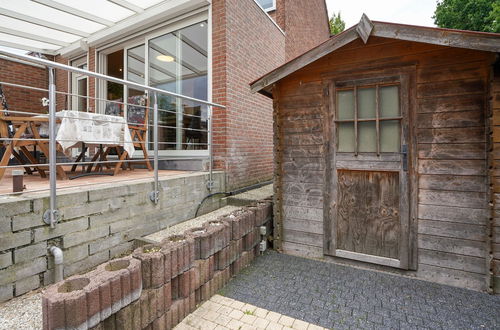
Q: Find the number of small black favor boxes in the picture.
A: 0